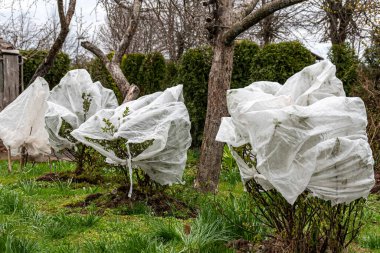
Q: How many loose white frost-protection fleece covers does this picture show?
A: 4